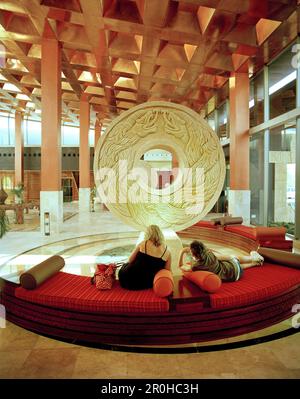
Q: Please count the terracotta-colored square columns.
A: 5